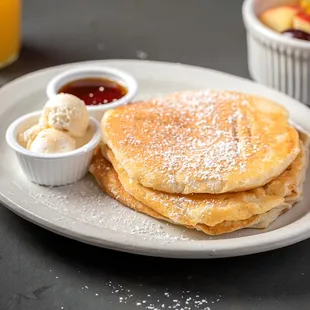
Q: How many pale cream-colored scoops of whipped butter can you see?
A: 2